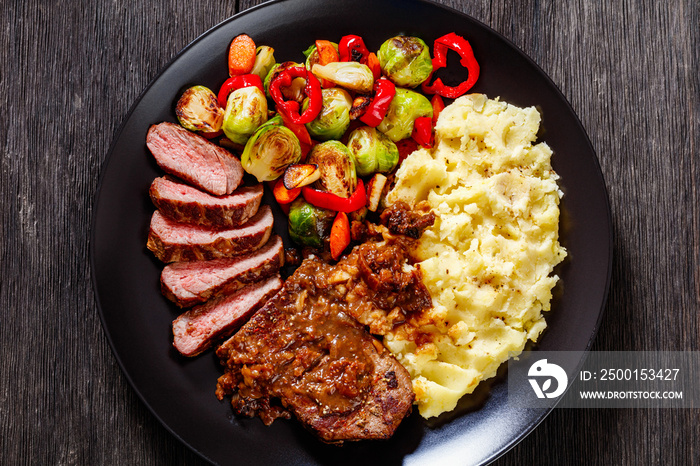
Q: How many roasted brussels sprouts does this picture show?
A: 13